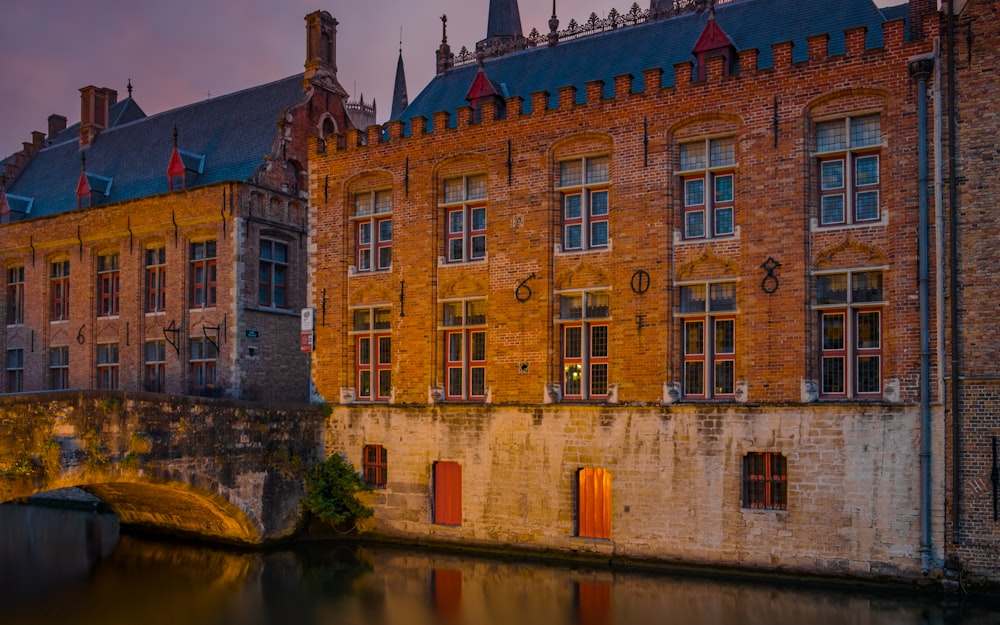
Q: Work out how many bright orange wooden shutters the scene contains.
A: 2